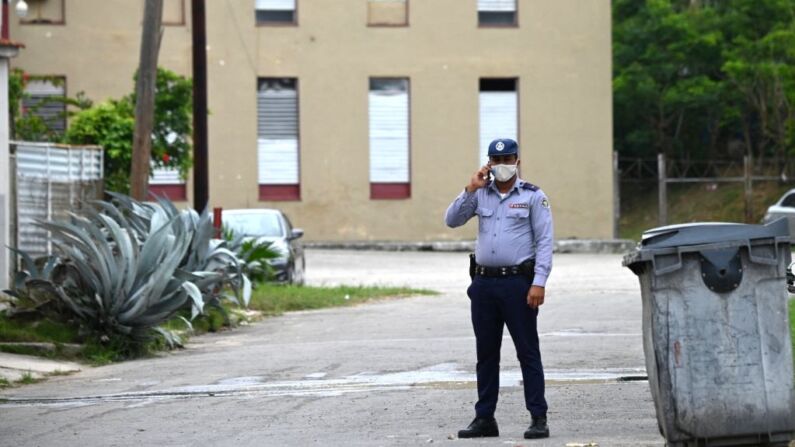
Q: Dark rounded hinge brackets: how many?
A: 1